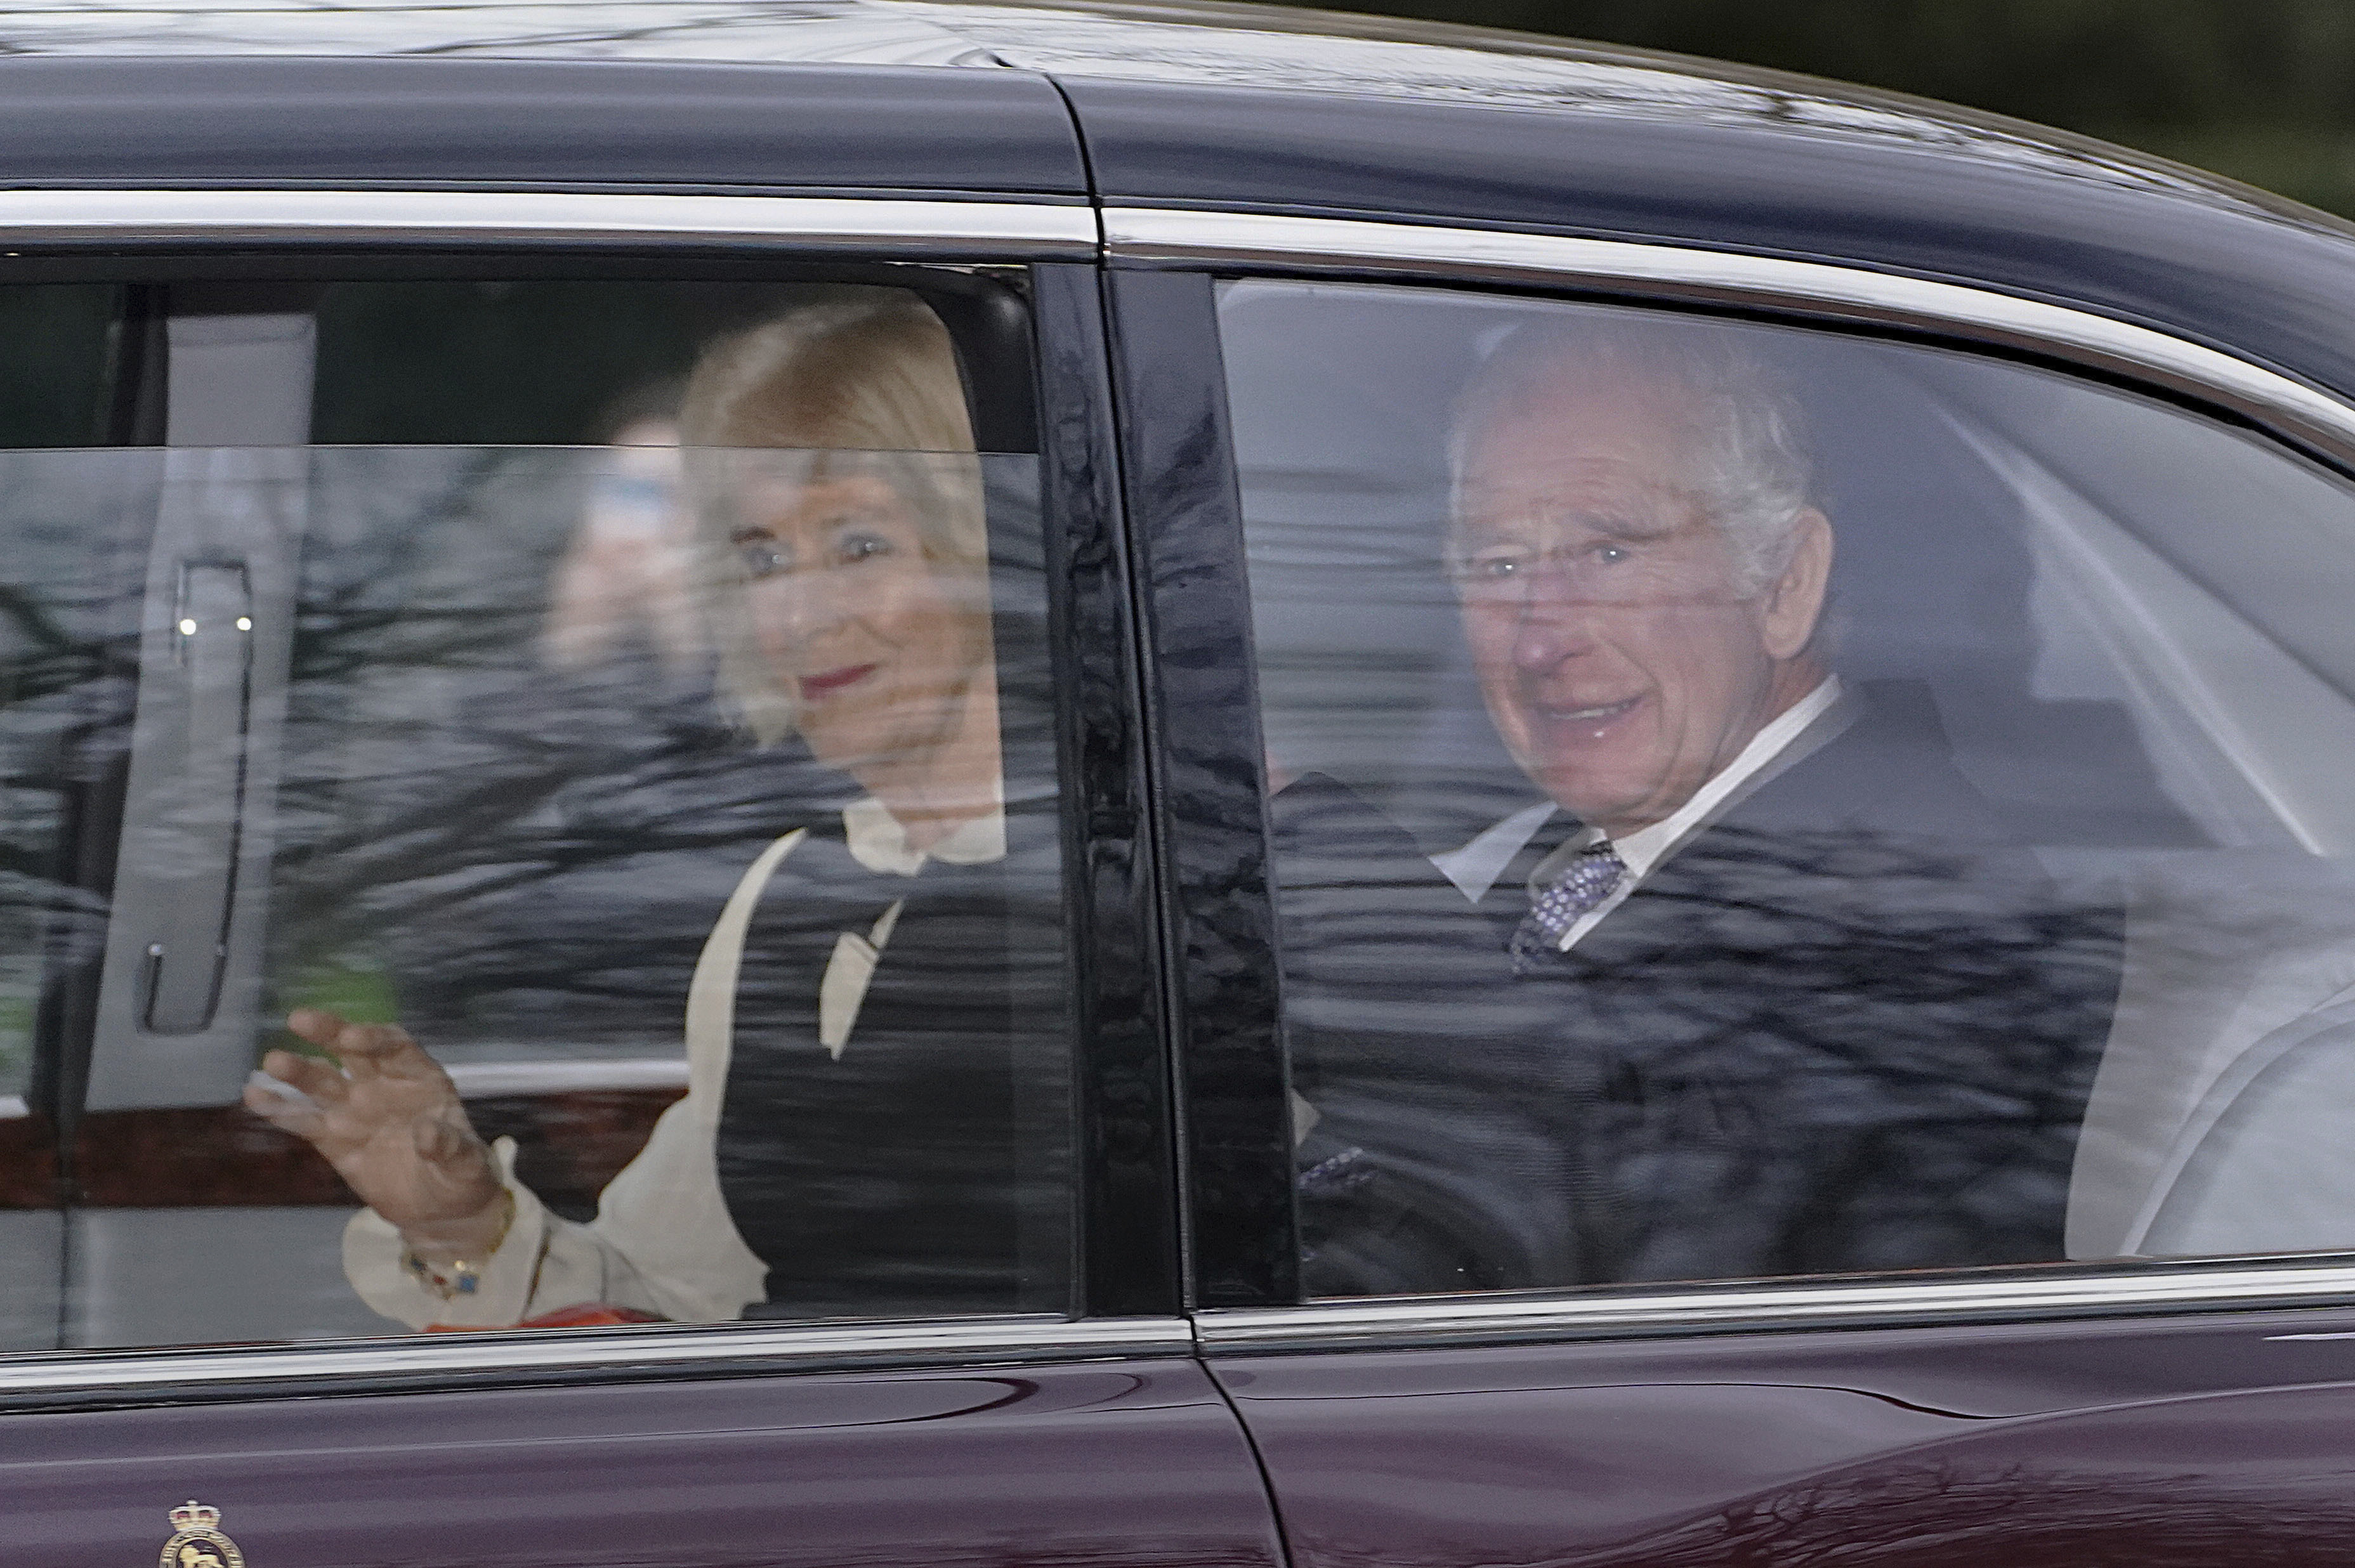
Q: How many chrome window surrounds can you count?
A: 2